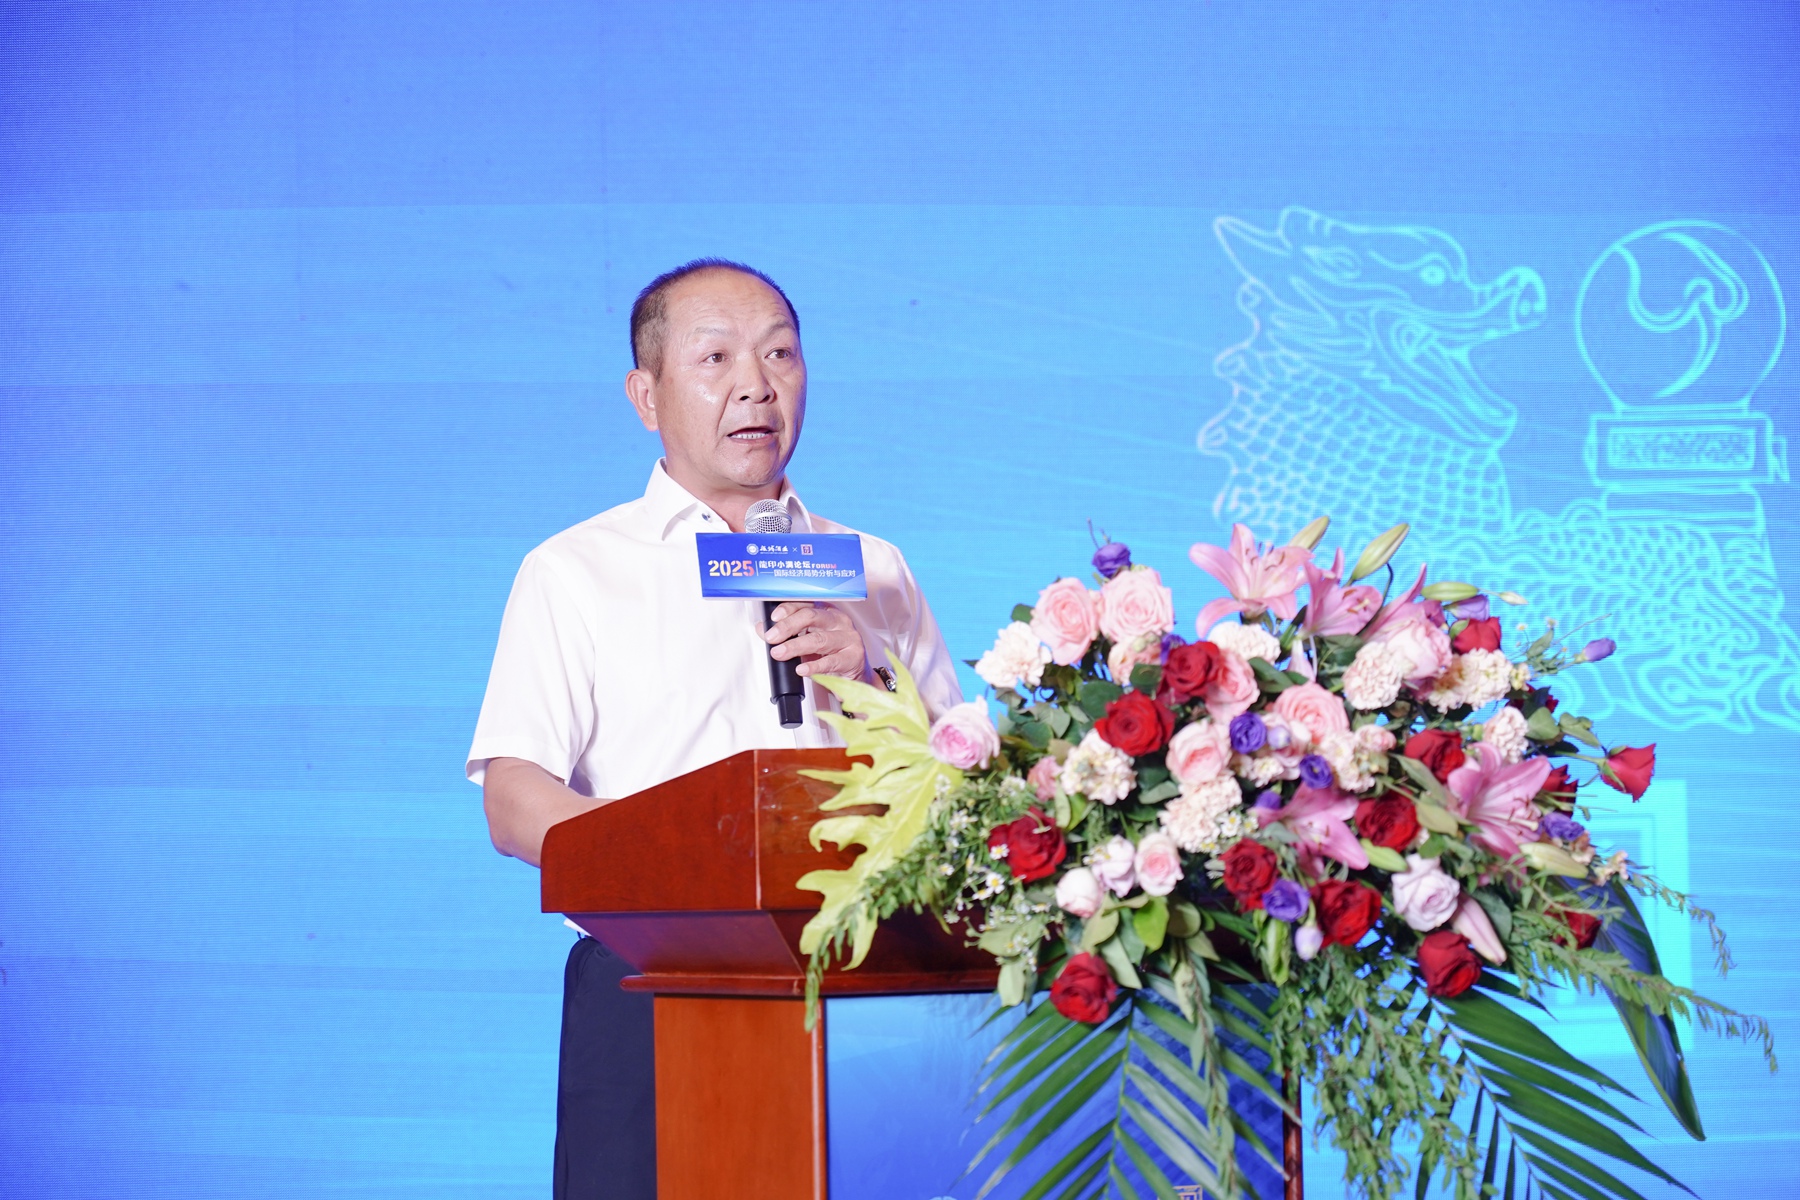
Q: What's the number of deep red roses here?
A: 14